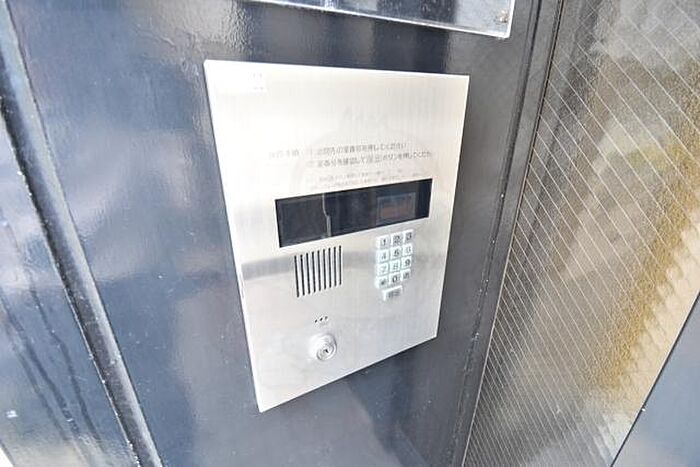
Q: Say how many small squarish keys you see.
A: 12